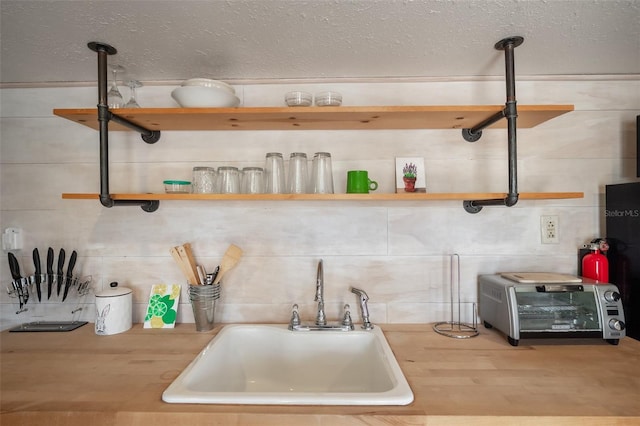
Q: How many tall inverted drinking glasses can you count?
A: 3